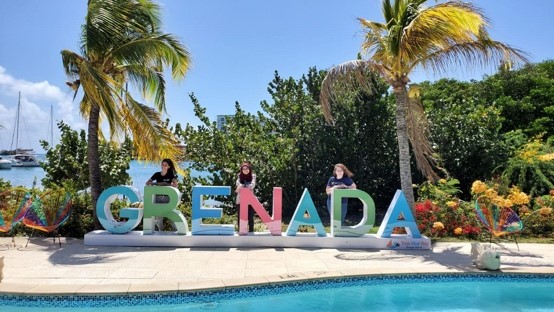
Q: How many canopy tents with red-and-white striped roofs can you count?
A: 0